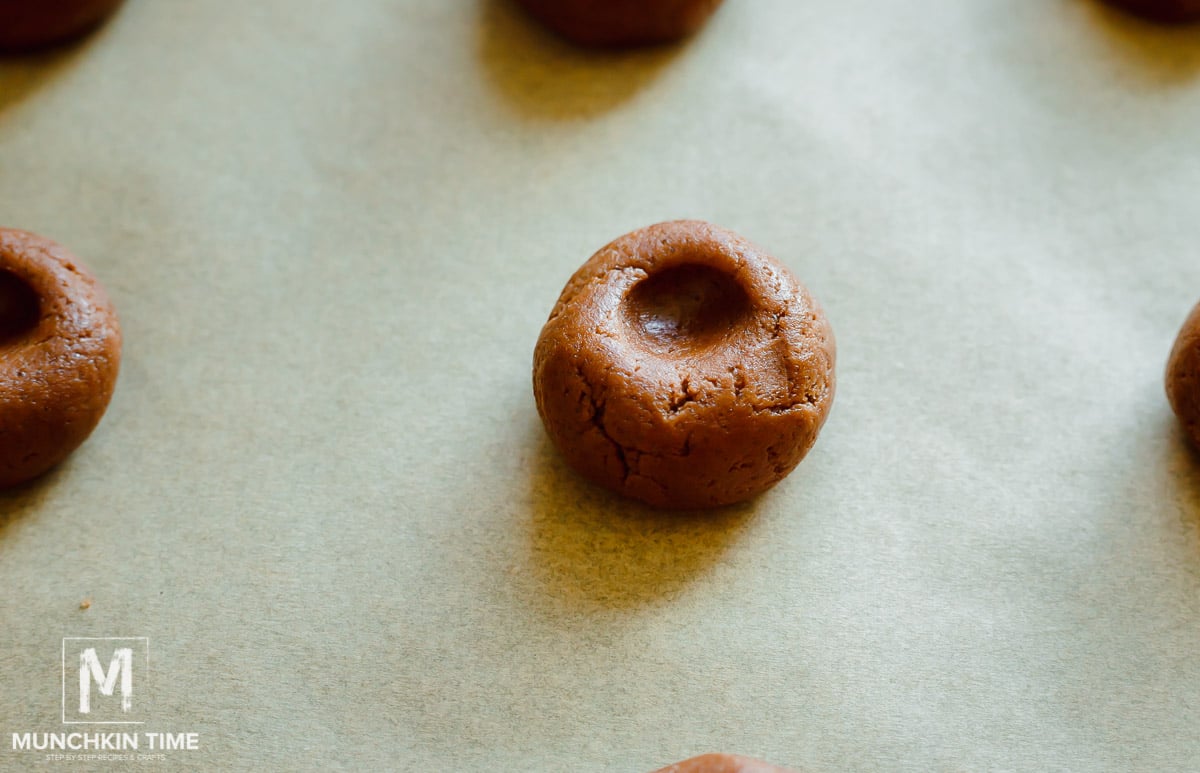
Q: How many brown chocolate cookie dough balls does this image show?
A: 7